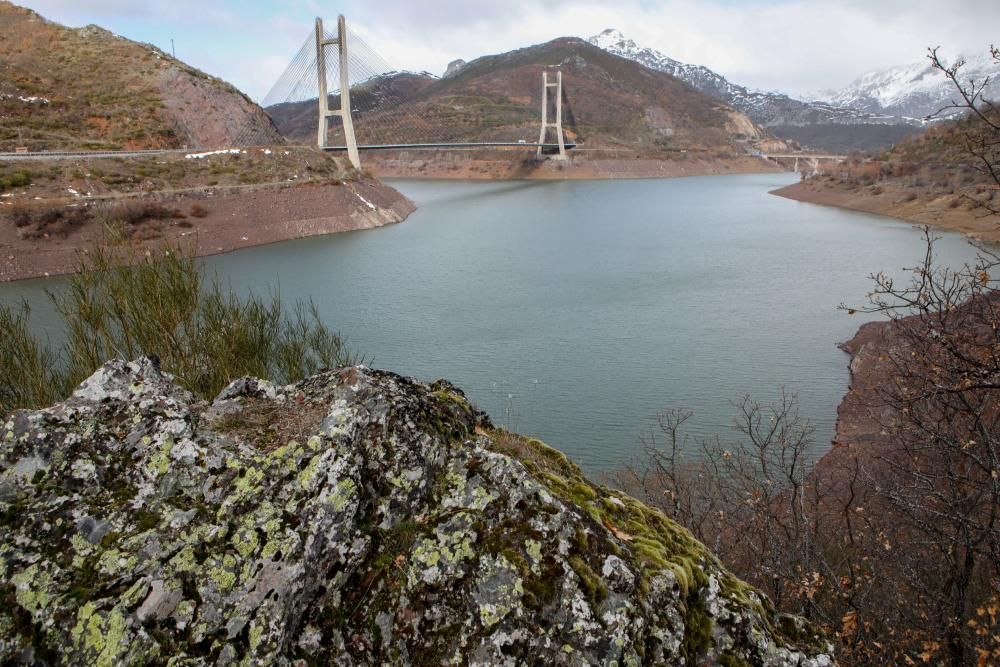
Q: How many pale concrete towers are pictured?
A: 2